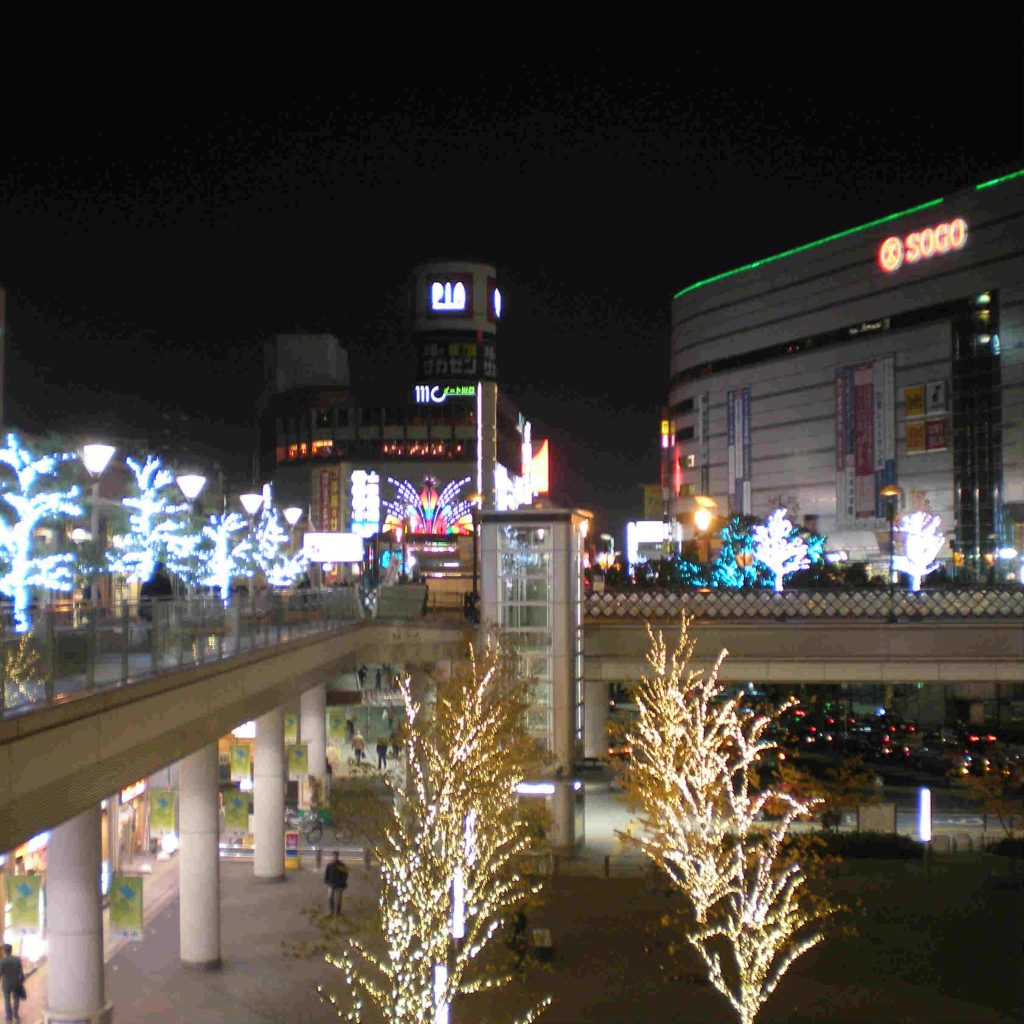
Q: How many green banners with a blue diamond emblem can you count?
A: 8